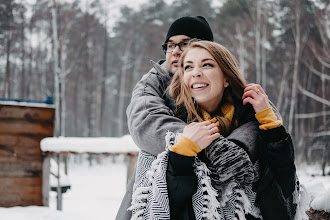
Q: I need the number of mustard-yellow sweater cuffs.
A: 2